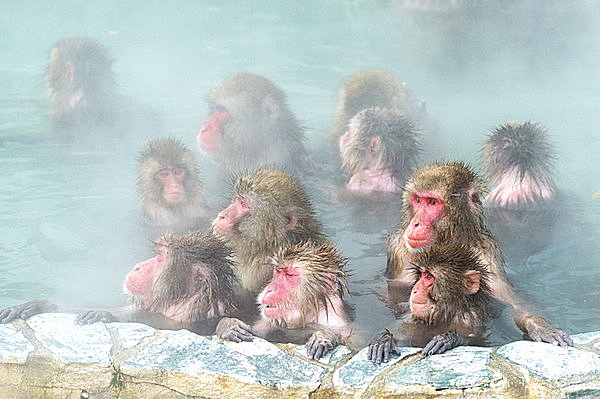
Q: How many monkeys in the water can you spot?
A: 11